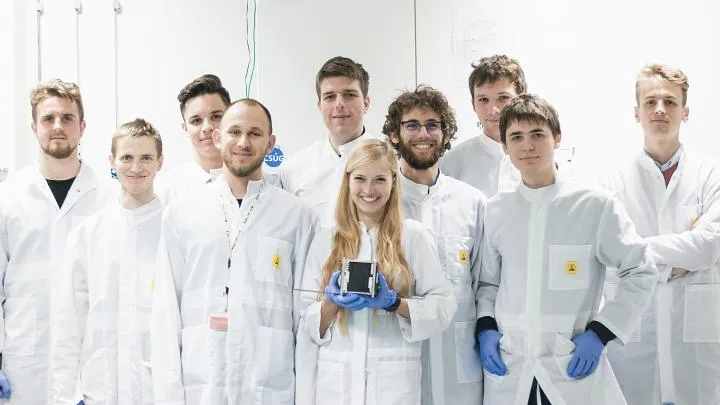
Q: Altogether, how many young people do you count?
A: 10